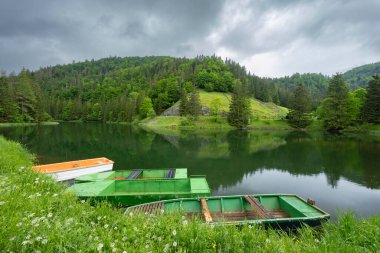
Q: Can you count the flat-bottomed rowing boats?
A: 4